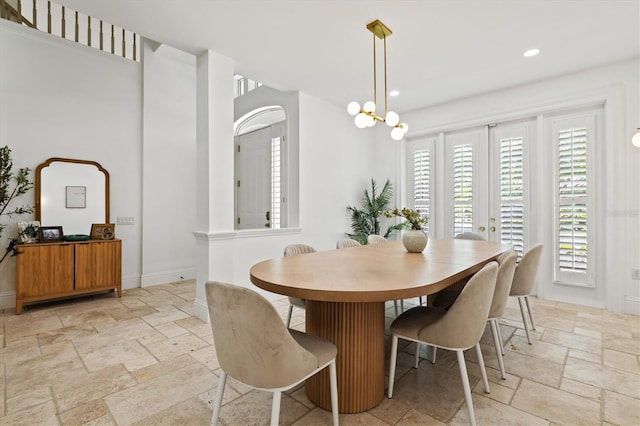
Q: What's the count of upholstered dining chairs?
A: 8